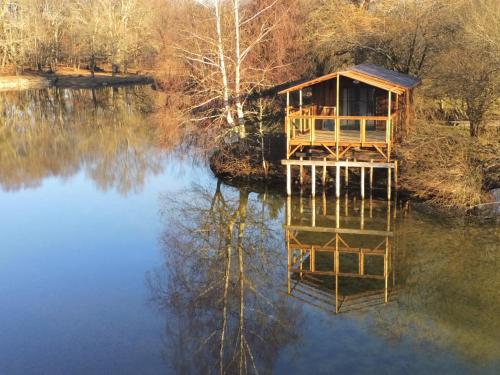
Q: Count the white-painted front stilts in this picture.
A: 5